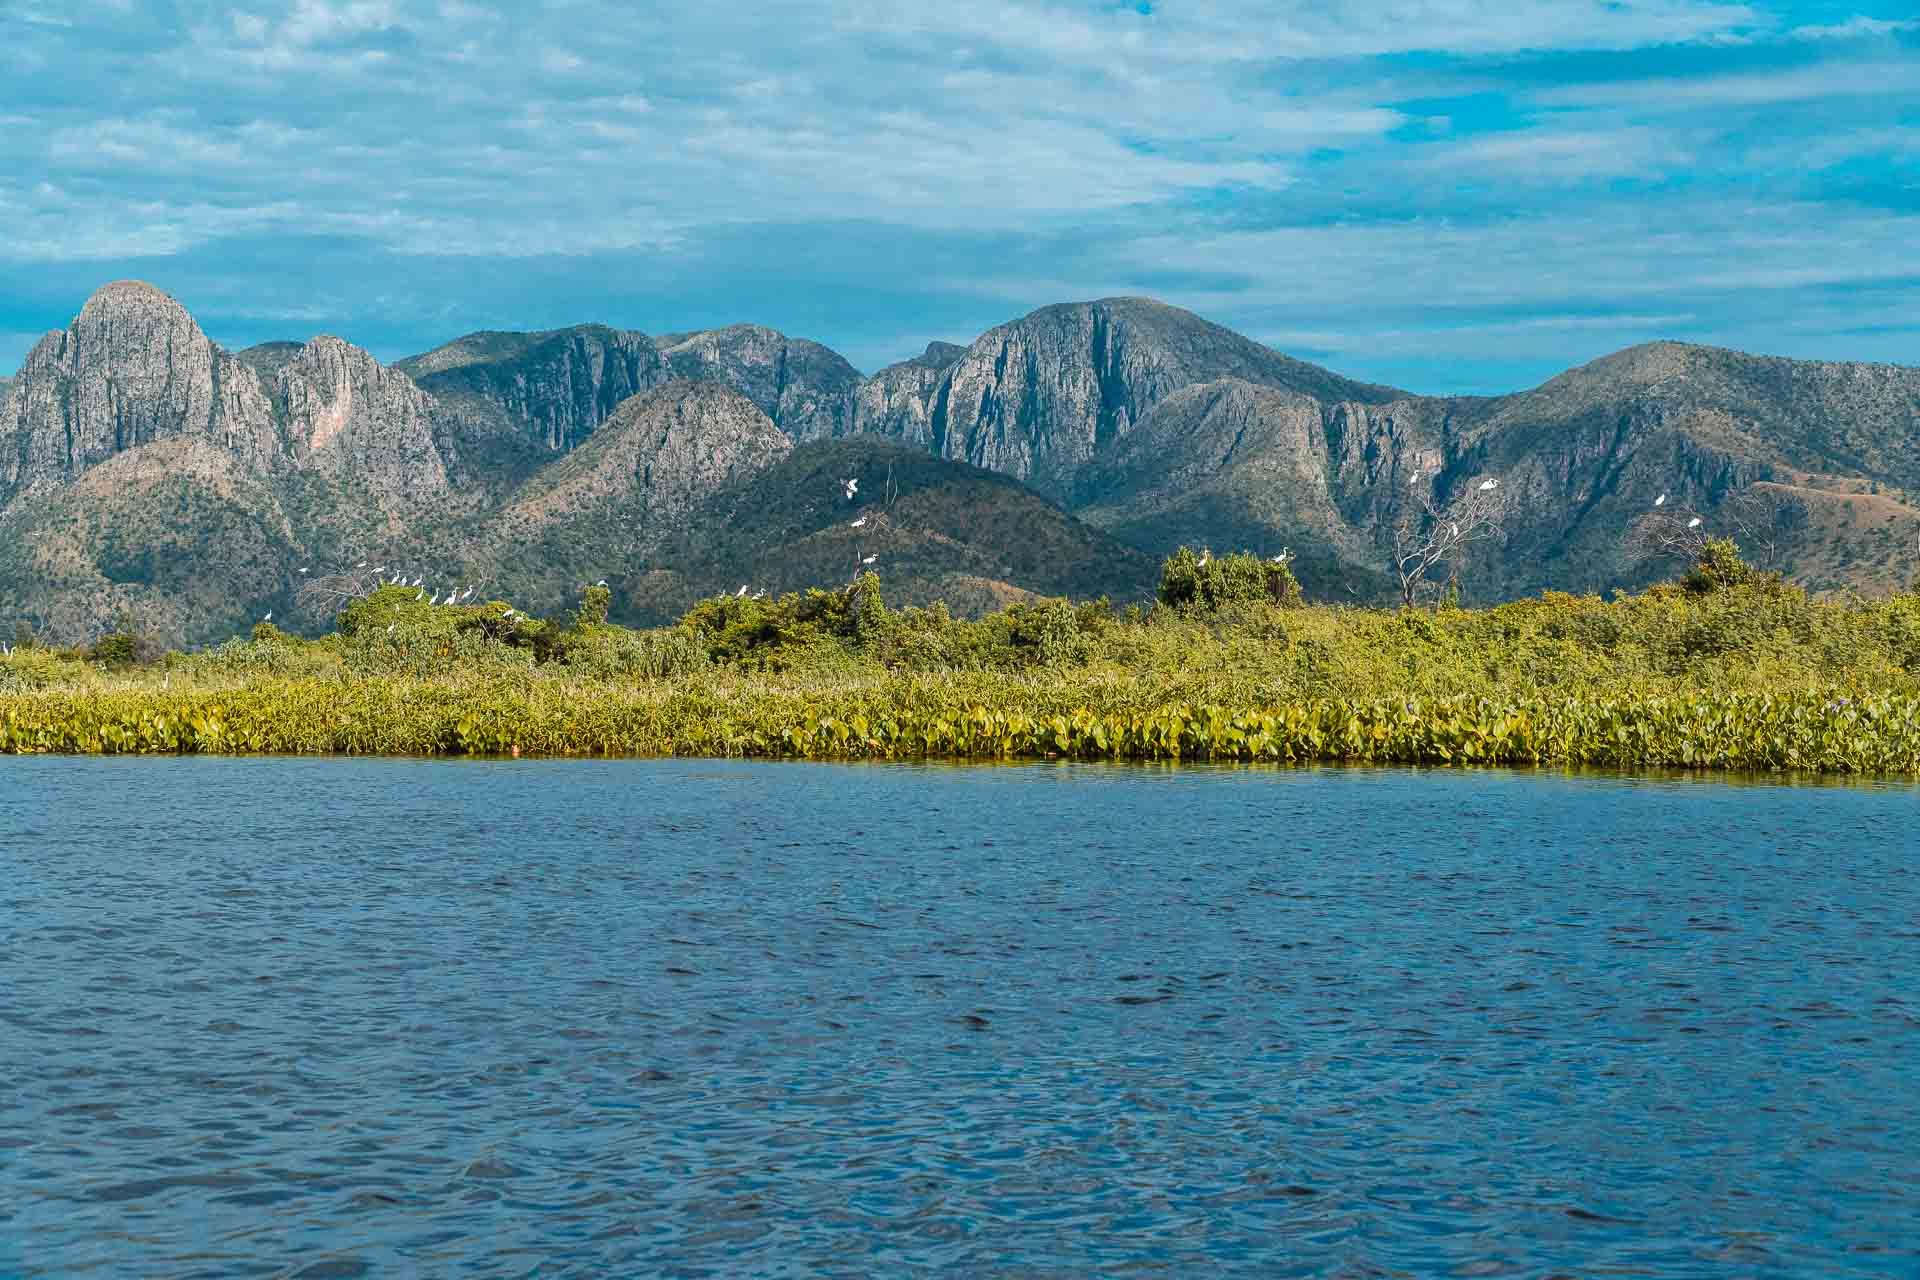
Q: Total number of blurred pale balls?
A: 0